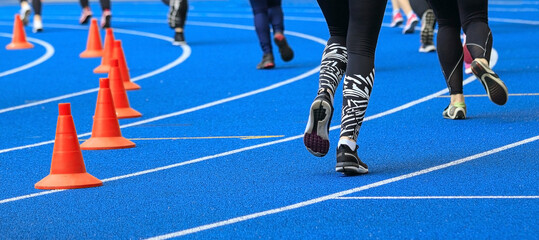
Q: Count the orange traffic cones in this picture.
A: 7